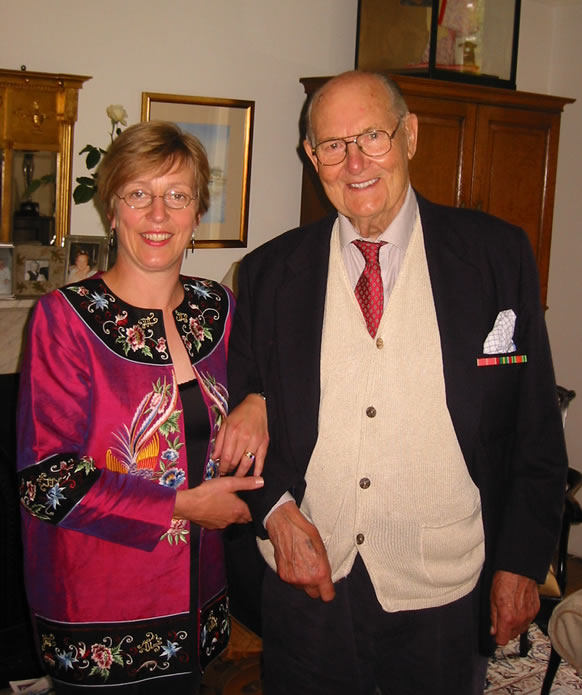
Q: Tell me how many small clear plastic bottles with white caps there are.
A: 0